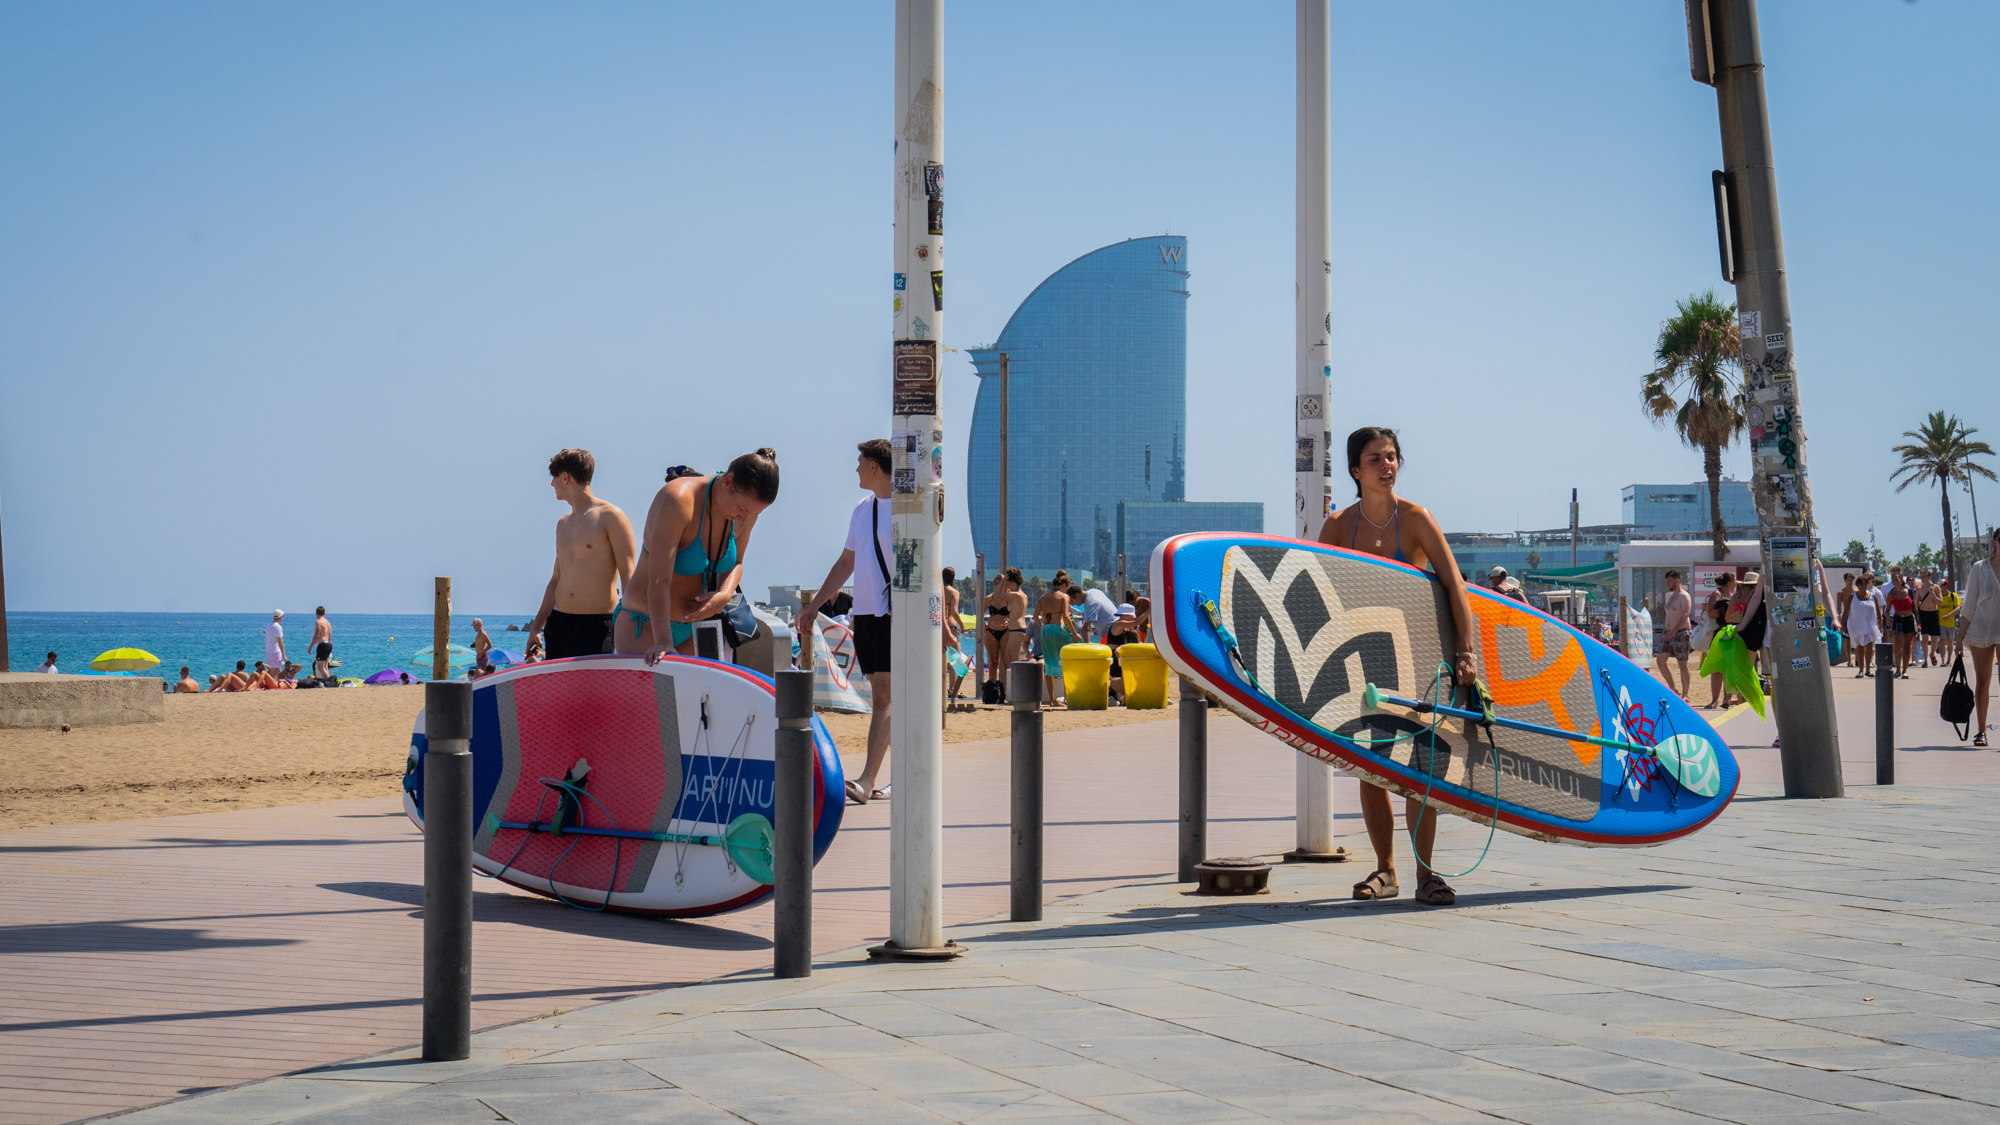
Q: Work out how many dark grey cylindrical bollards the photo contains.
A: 5